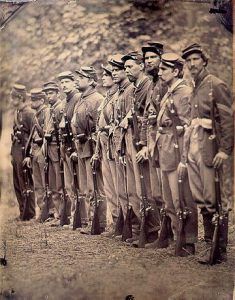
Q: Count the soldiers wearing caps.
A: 11